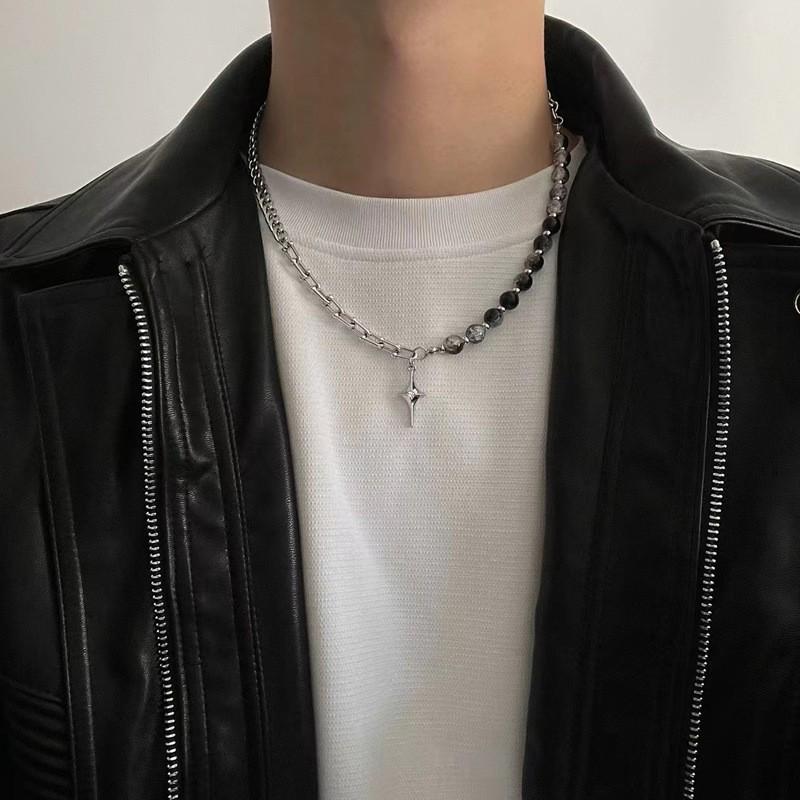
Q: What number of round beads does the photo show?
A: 13